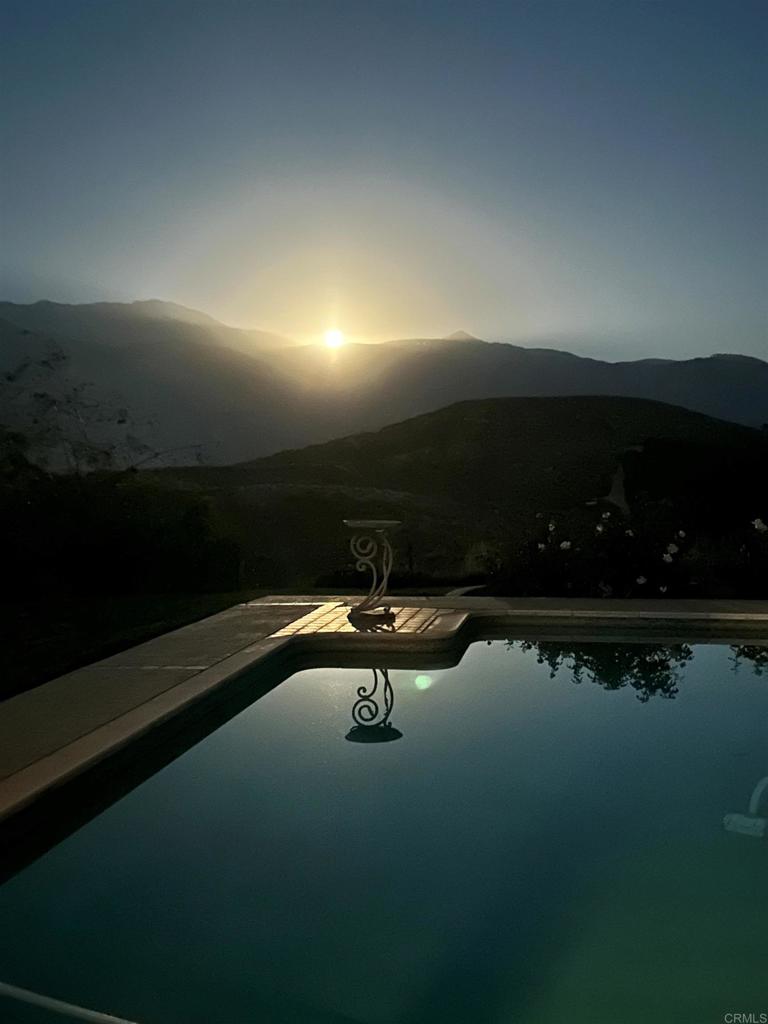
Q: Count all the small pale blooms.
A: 12